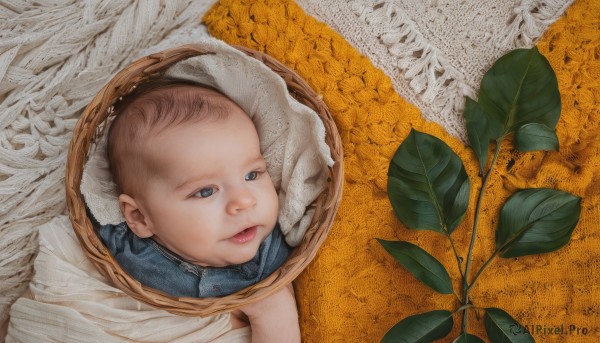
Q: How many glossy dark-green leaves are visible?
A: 9